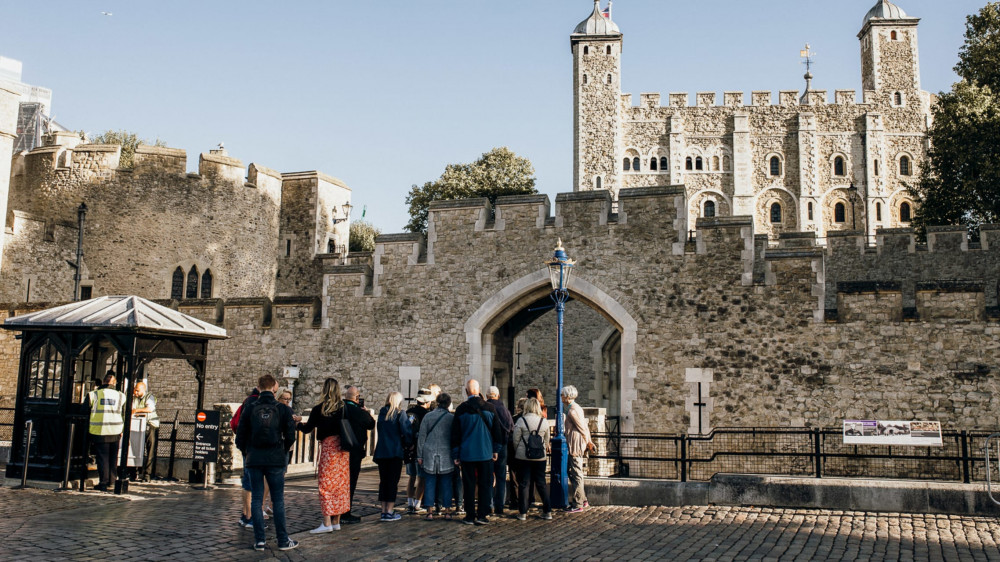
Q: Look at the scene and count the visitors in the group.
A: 15